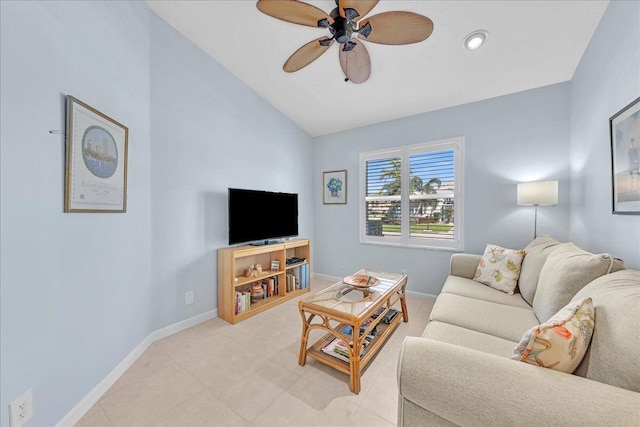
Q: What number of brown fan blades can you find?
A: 5